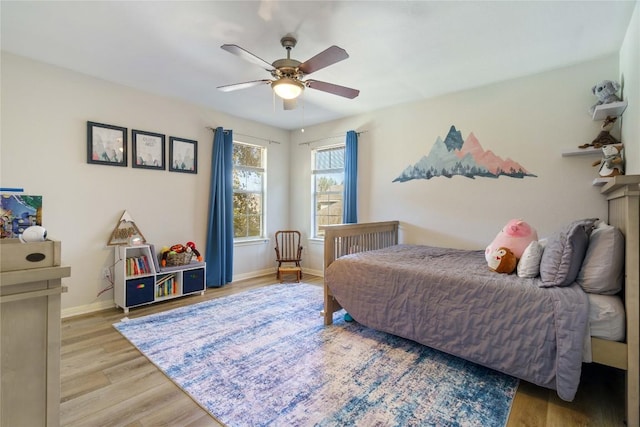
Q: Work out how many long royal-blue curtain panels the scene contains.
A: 2